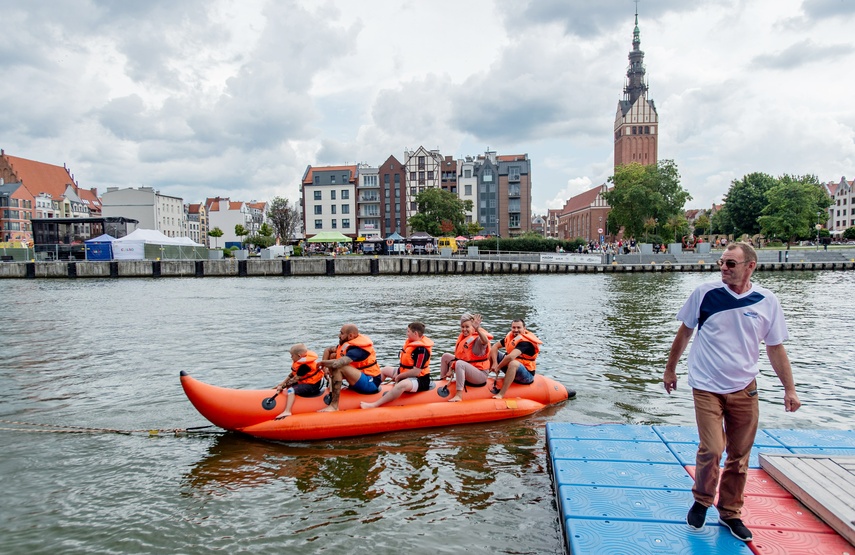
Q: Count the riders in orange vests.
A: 5